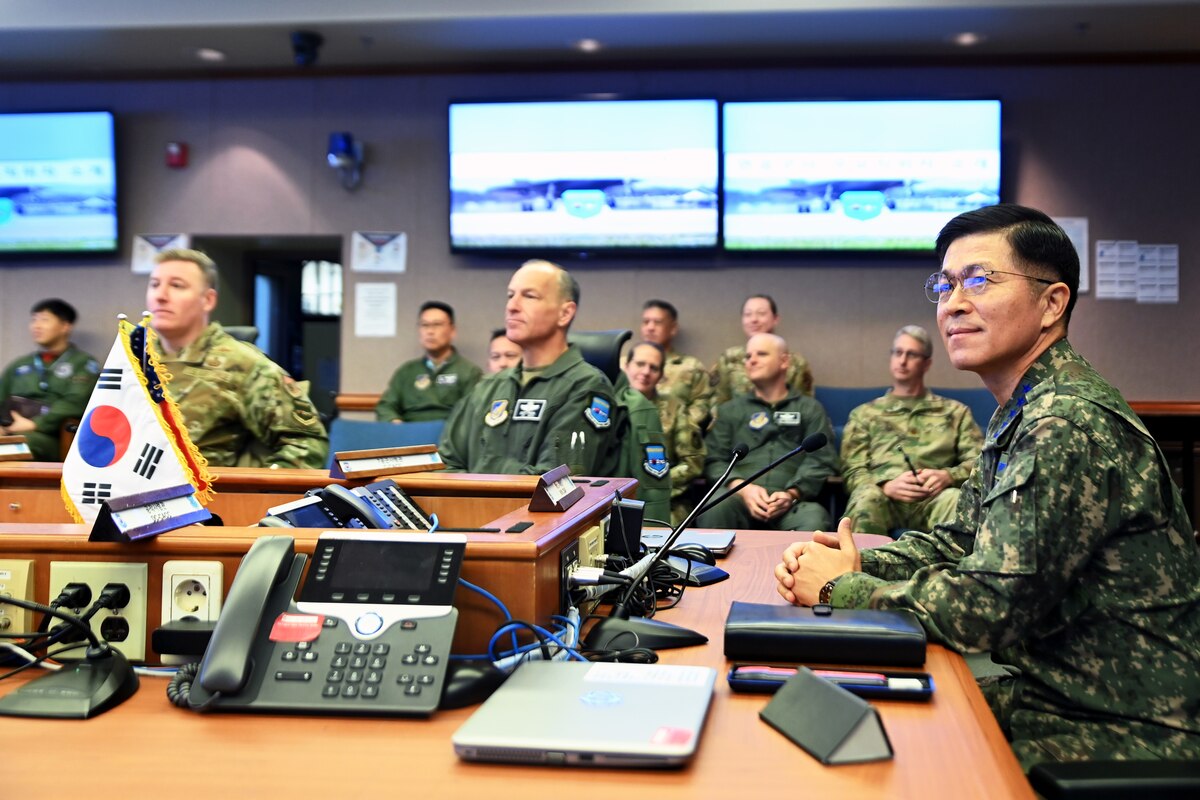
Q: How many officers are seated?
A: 11